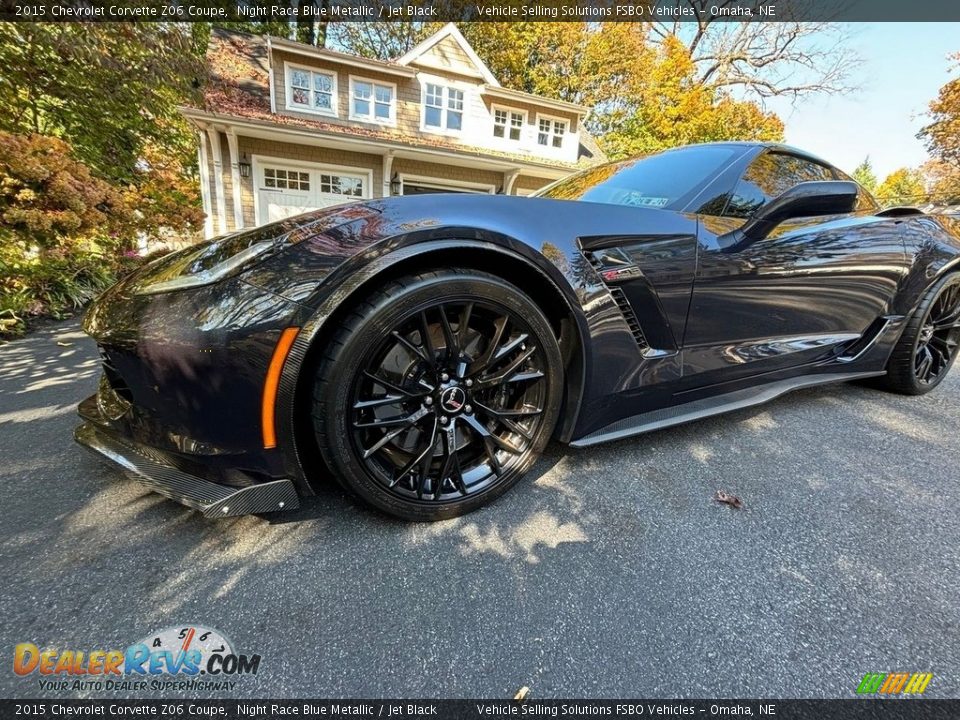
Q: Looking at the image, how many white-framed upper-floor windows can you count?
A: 5